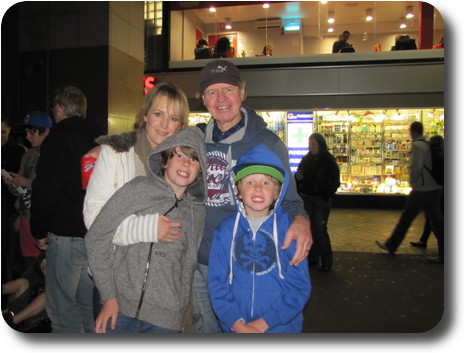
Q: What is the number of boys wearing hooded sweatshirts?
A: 2